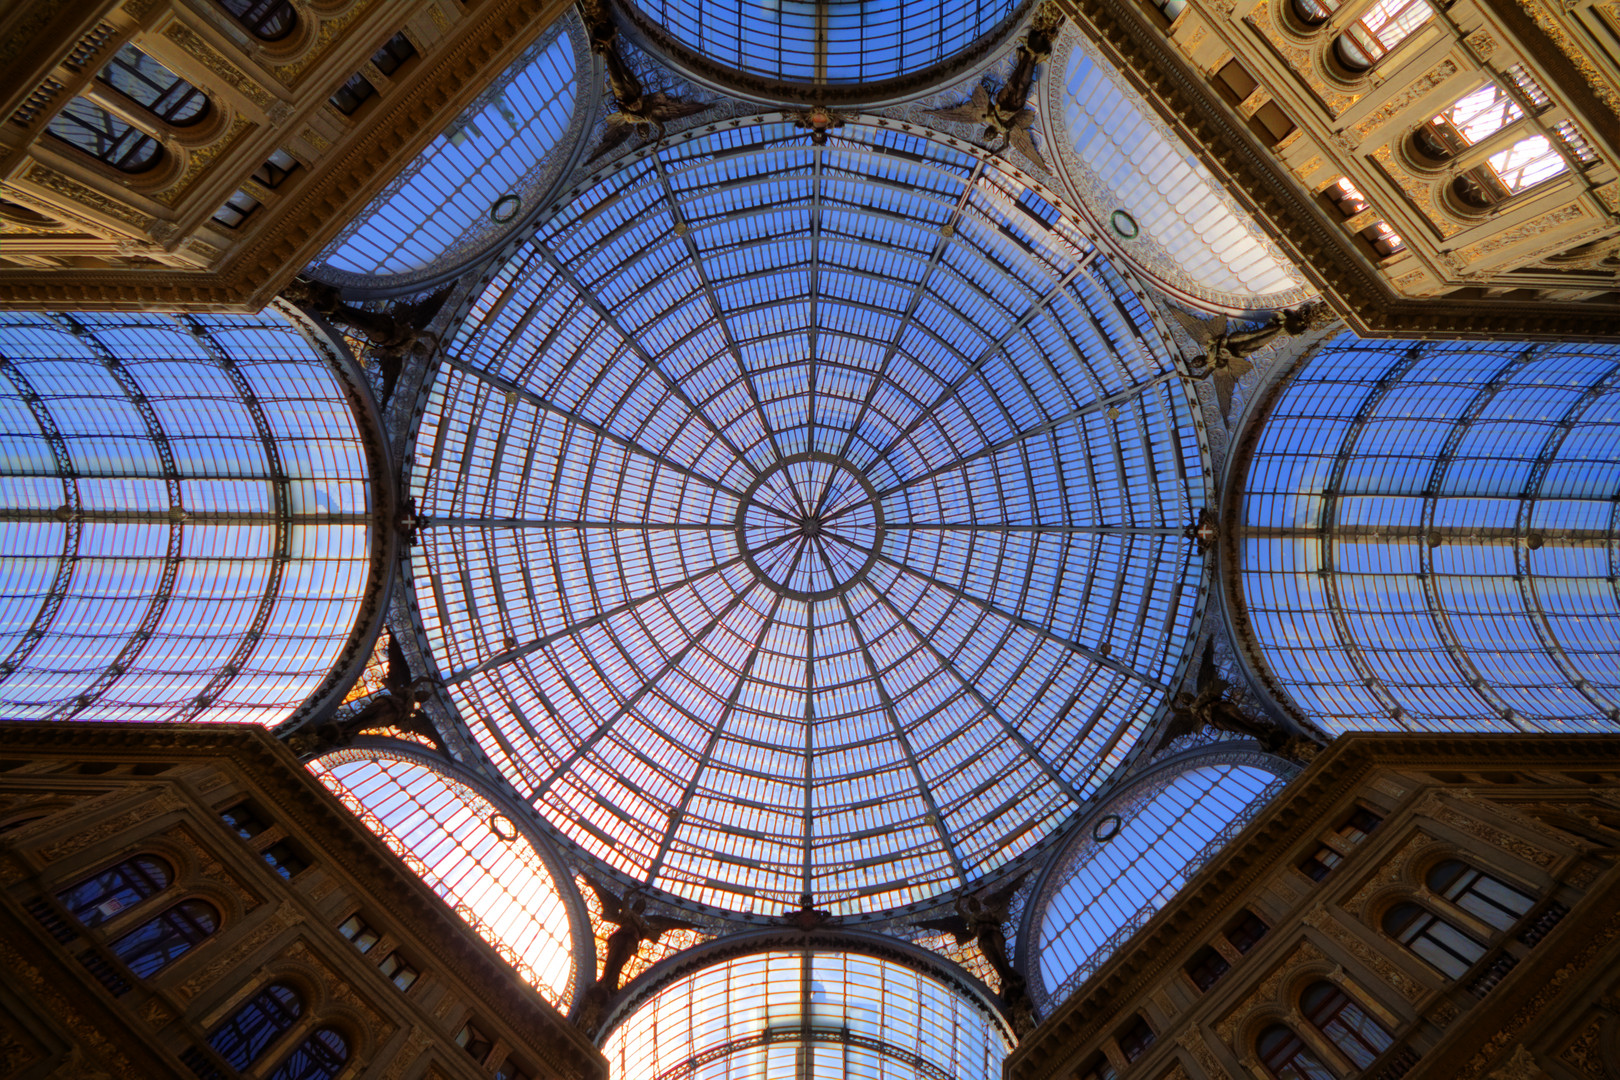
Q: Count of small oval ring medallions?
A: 4